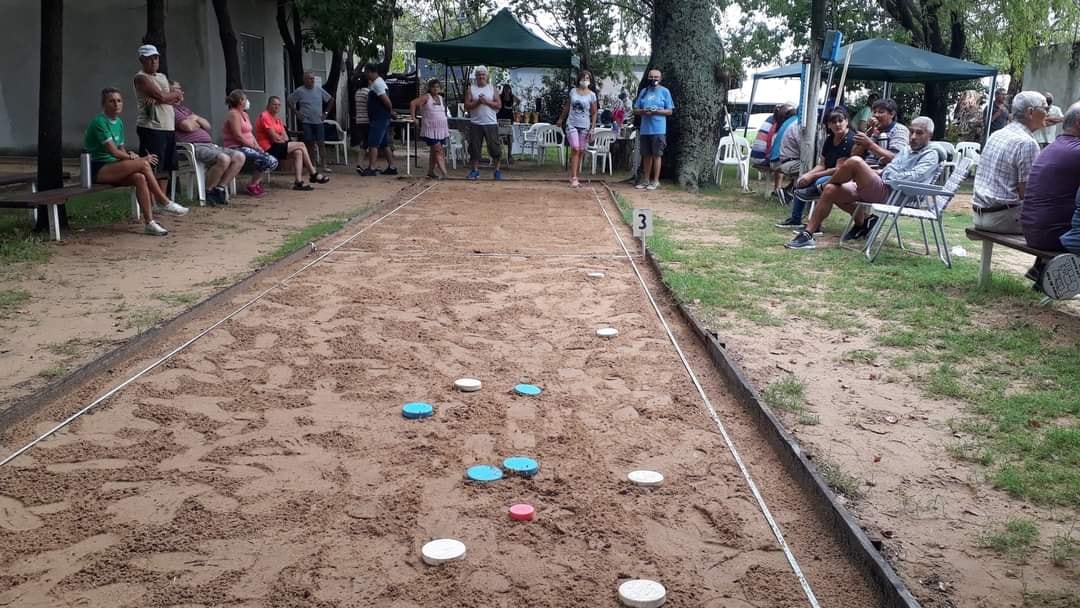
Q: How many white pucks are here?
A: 6